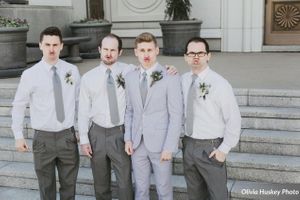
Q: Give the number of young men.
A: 4